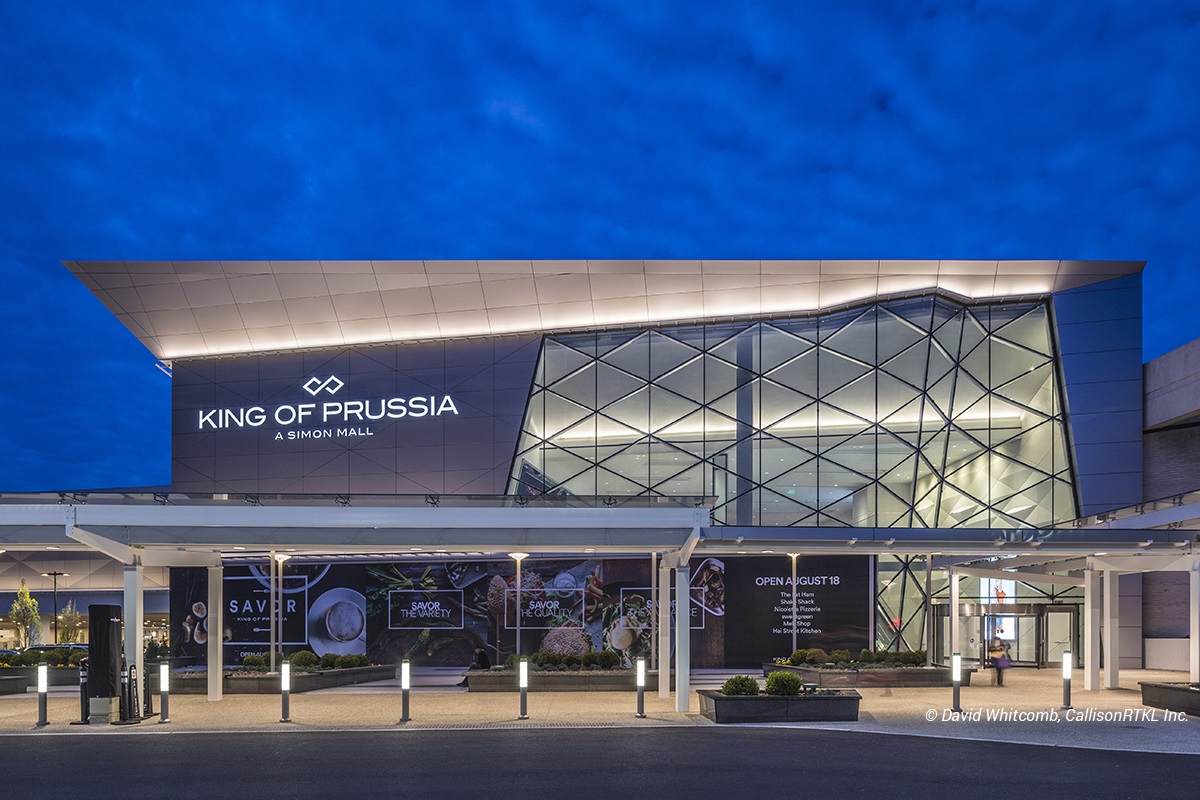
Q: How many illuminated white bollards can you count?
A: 8